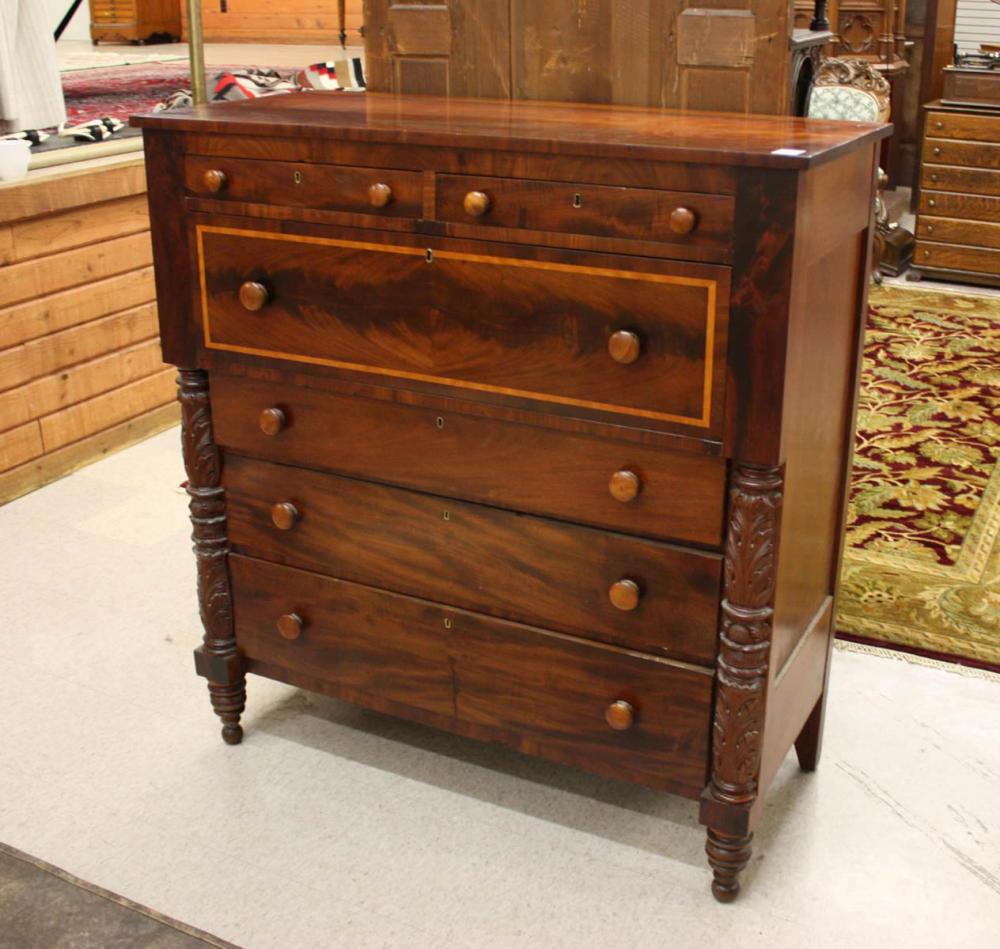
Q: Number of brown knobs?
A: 12